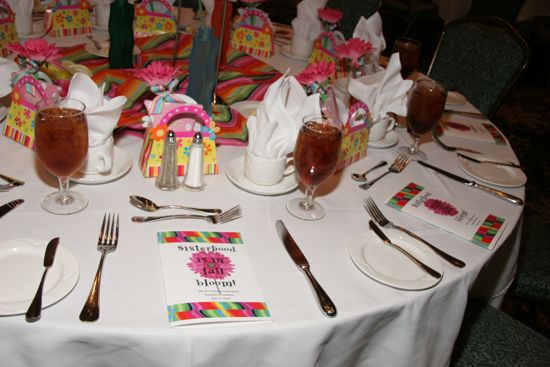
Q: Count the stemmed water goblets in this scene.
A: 4